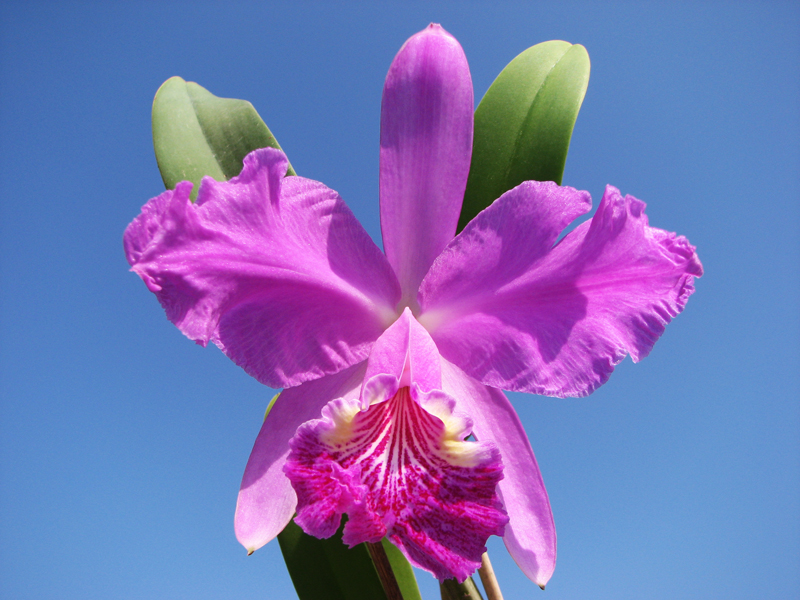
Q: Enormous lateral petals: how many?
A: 2